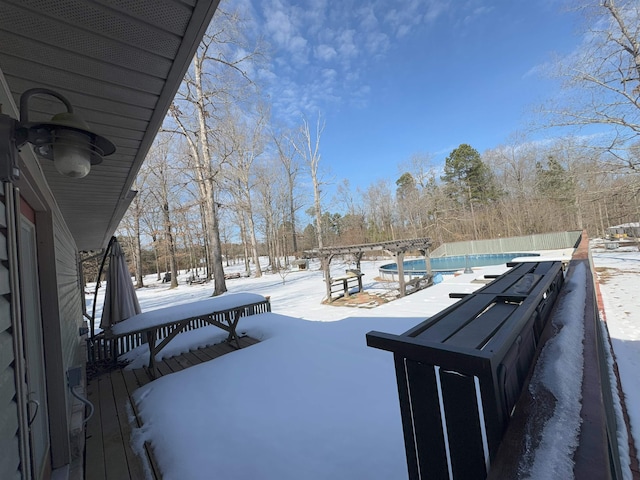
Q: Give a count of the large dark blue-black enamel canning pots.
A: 0